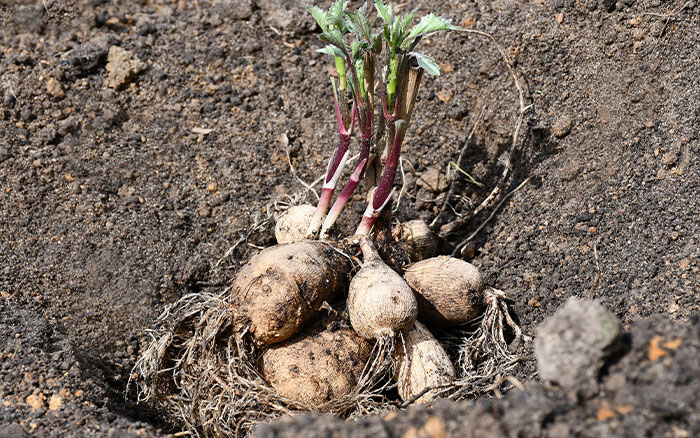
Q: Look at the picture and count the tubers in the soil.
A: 7